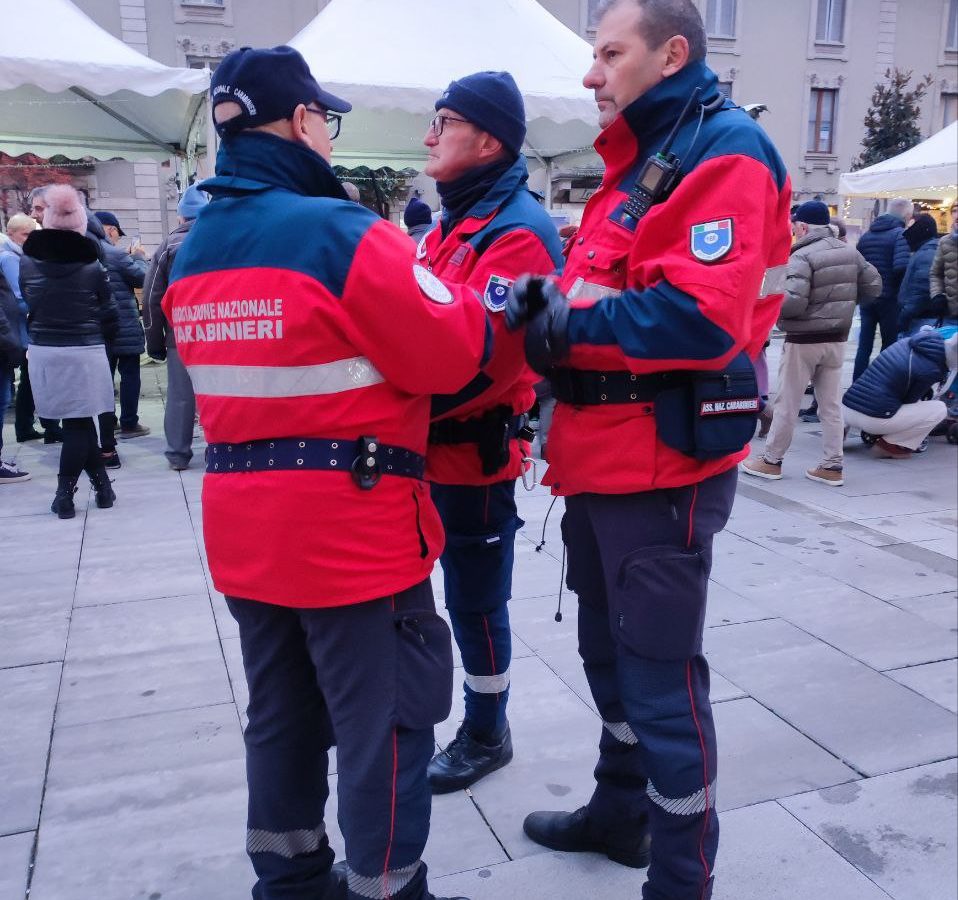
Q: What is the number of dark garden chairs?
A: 0